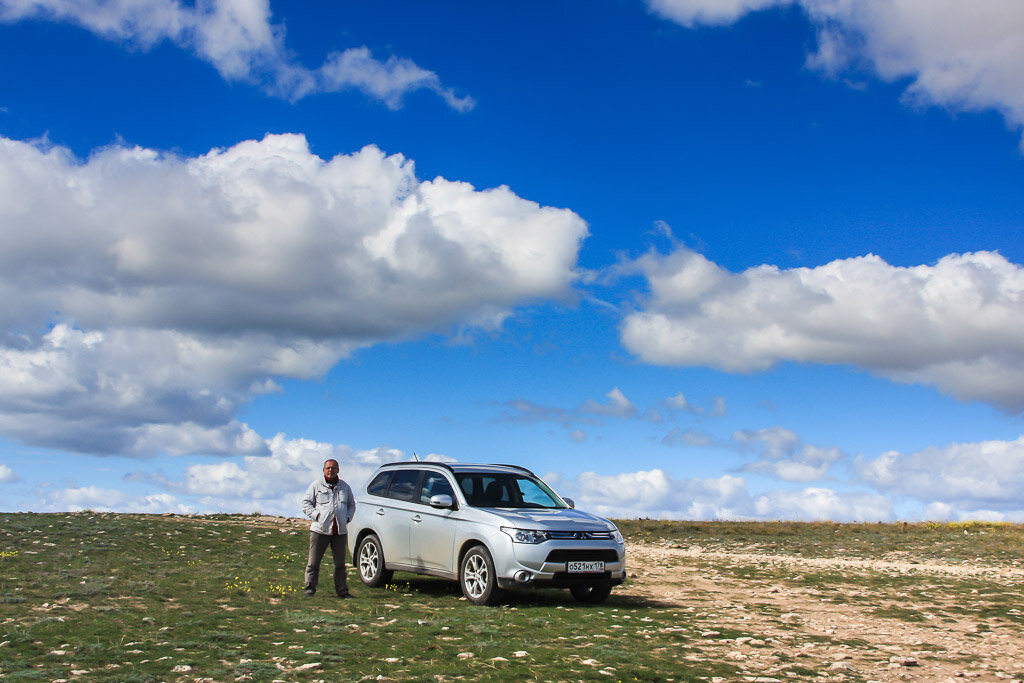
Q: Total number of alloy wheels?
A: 2